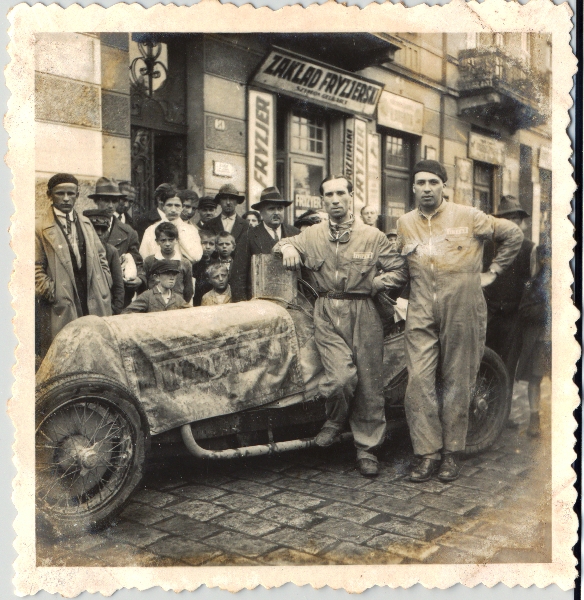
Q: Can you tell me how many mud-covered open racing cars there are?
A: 1